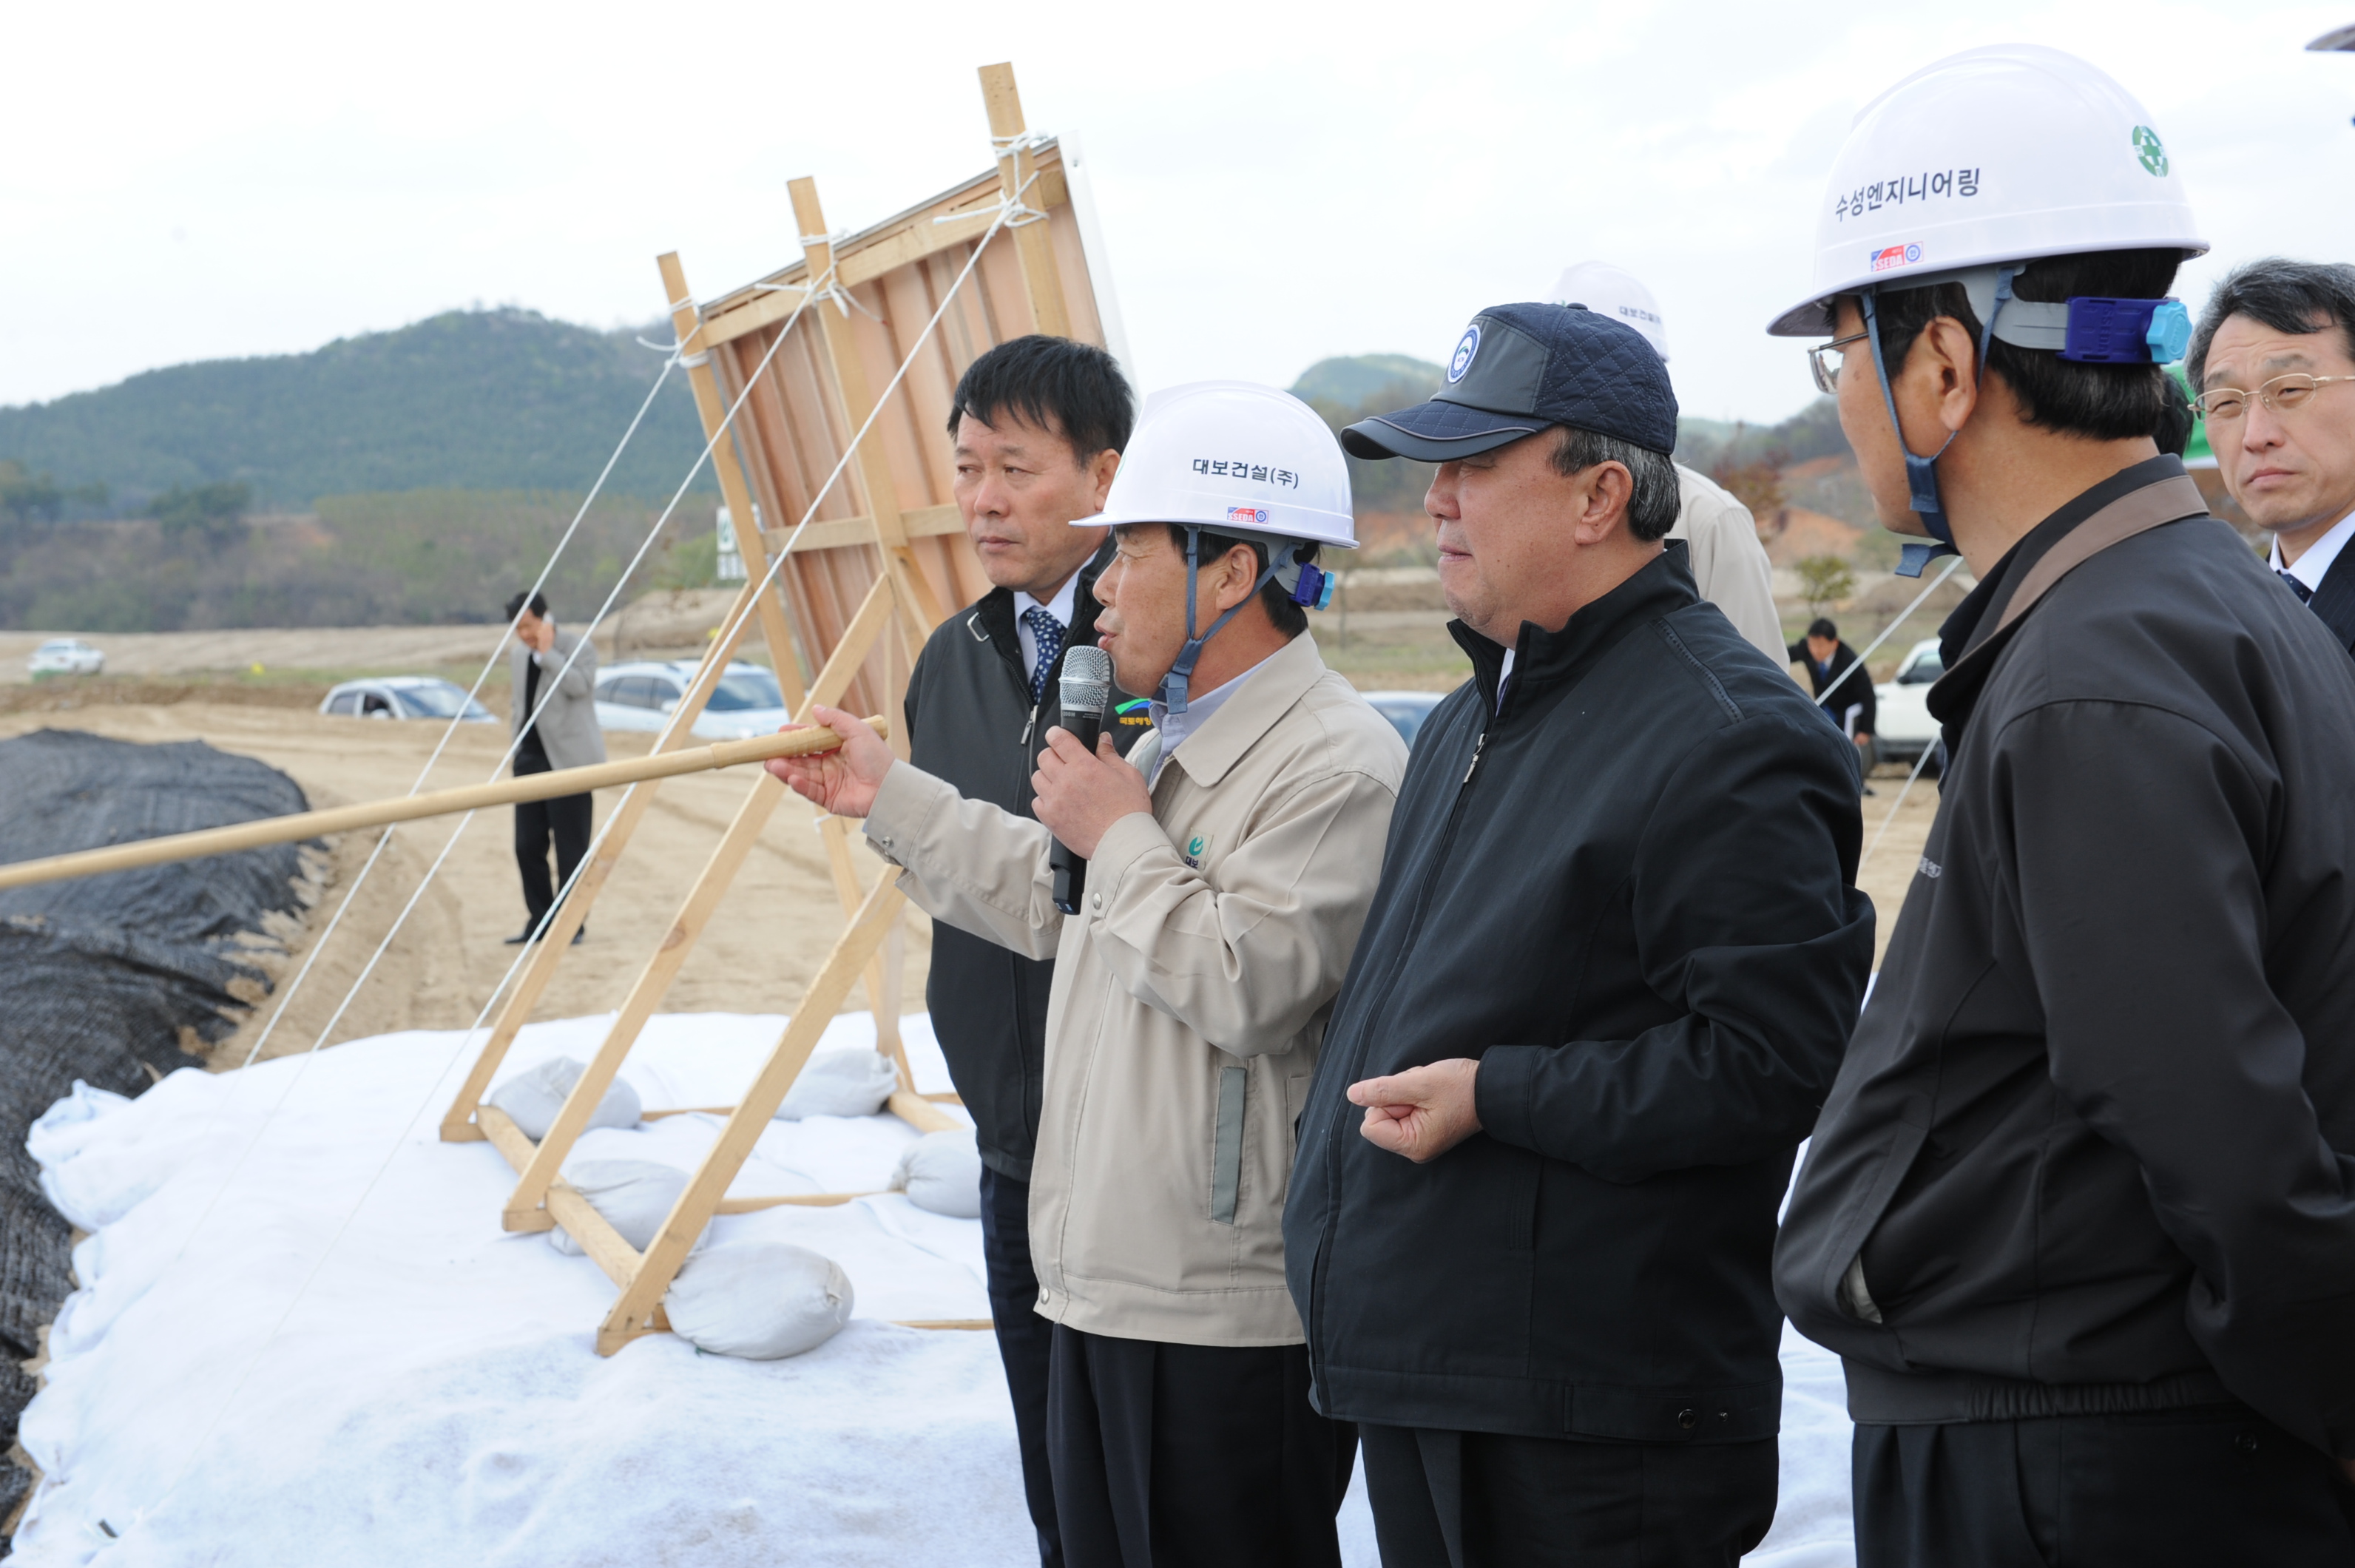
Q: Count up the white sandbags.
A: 5